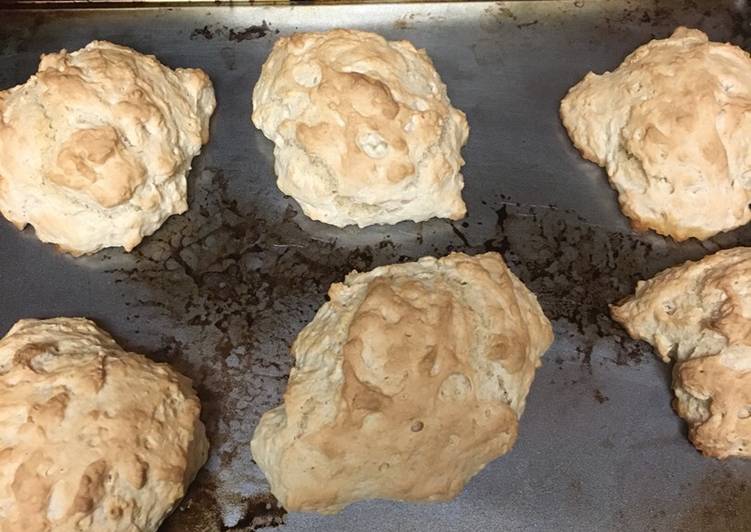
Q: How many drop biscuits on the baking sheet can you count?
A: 6